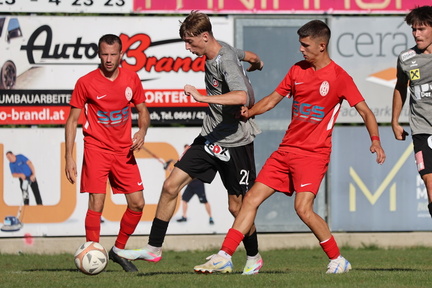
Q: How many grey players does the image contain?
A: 2